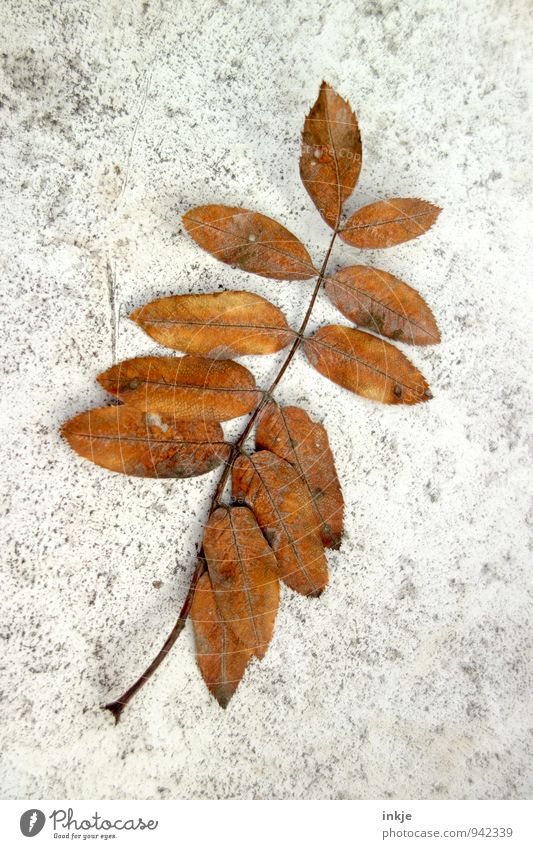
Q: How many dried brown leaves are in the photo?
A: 12